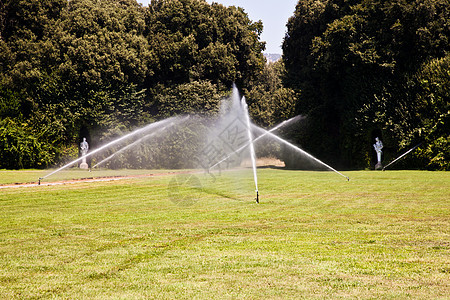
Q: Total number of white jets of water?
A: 6